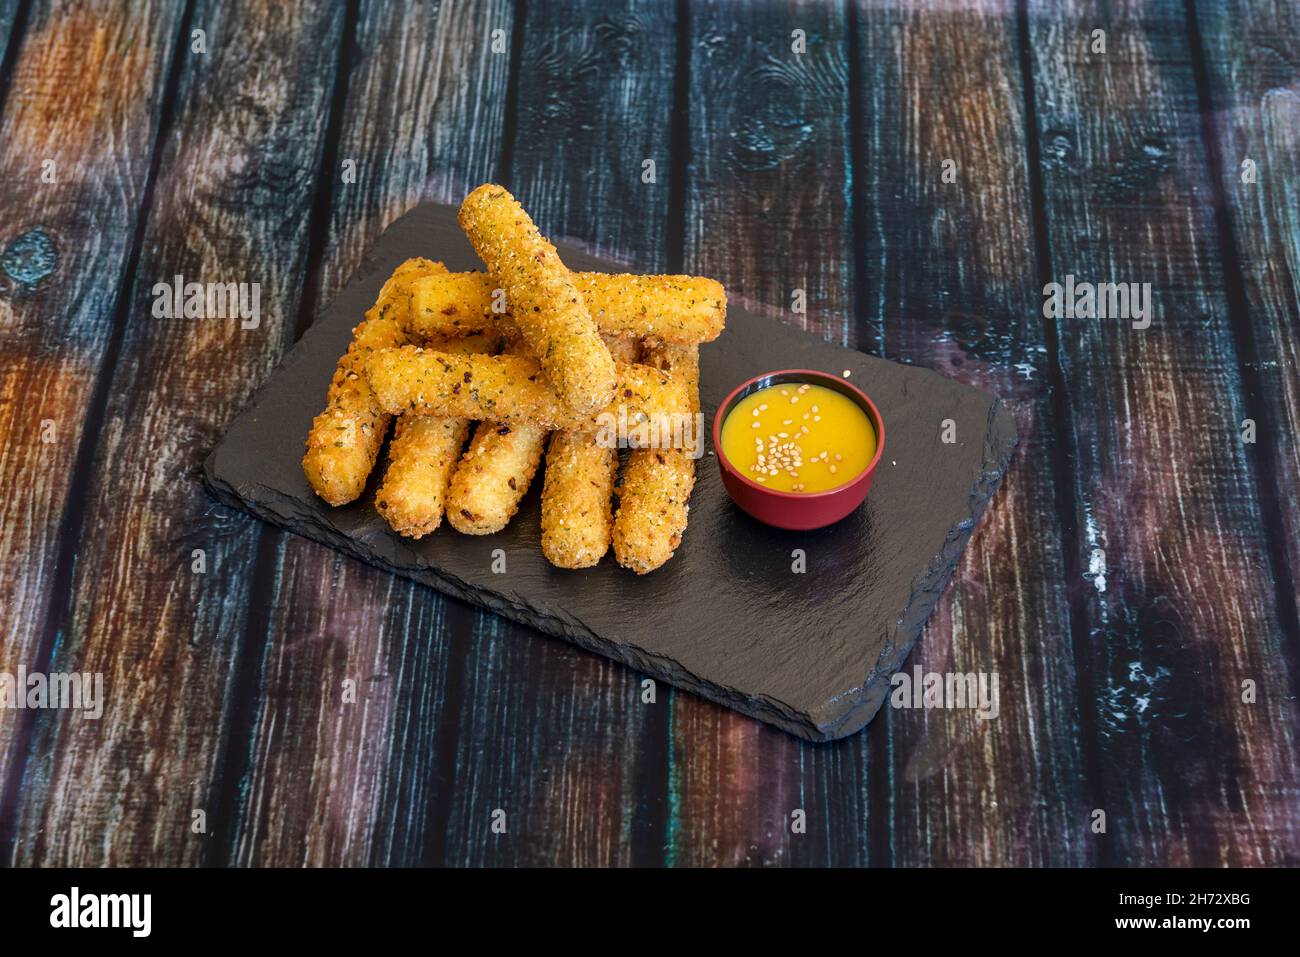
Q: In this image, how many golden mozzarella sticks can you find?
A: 8